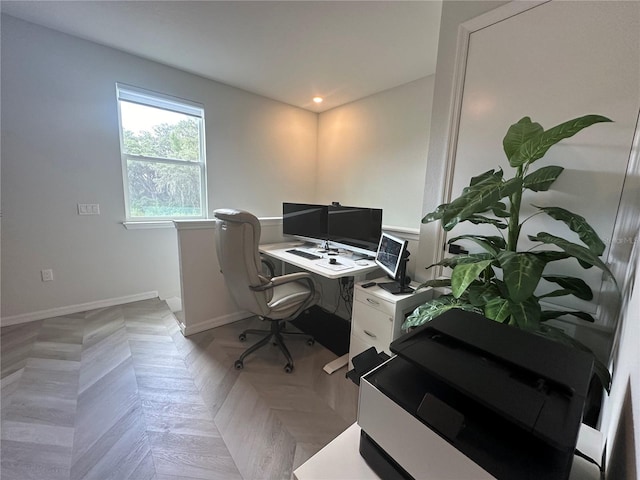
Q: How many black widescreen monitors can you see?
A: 2